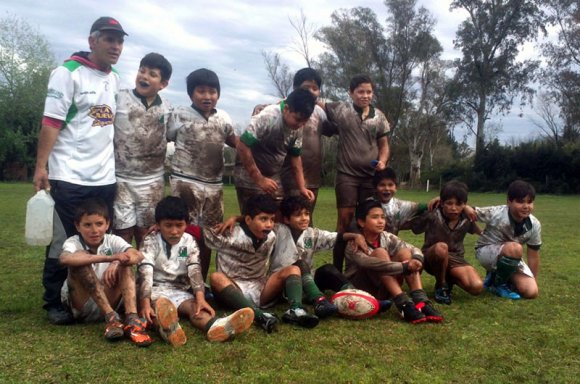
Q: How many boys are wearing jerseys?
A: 13